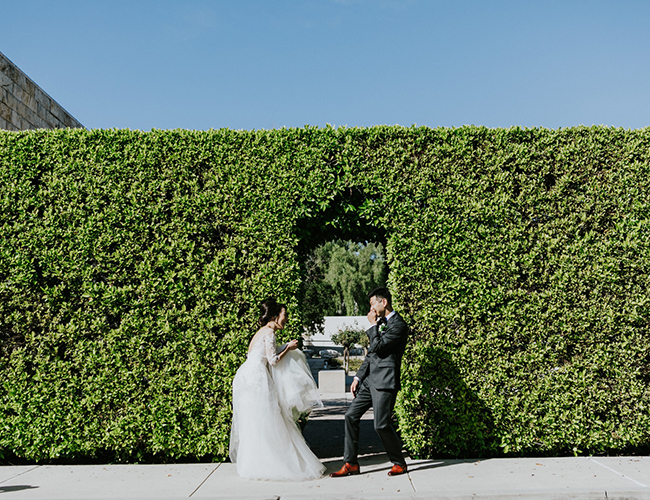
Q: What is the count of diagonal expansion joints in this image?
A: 4